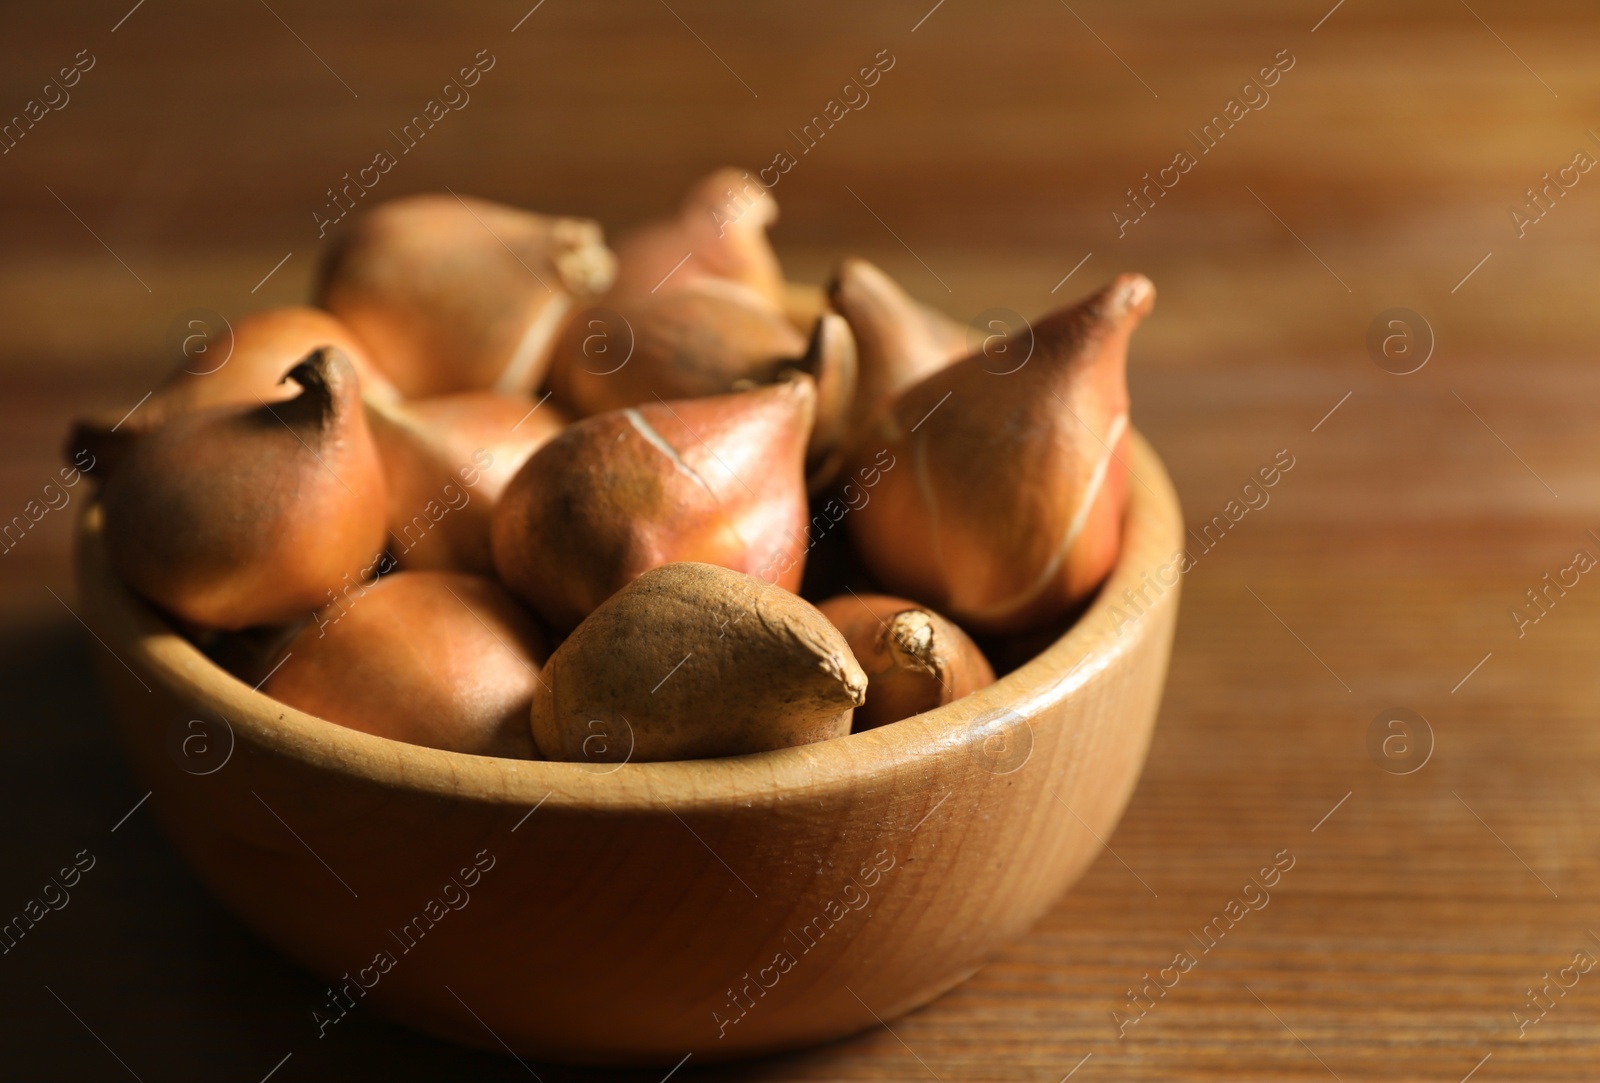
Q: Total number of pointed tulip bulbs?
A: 12